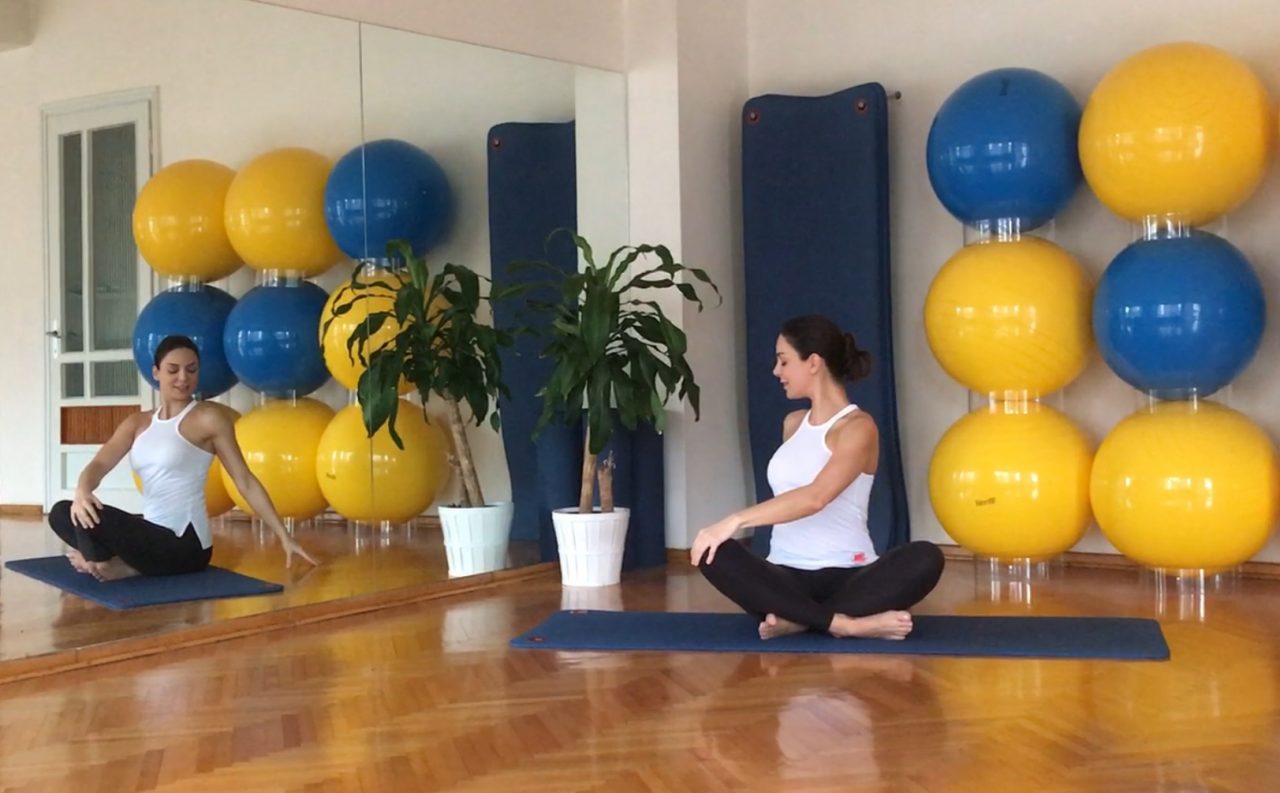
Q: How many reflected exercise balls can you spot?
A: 9